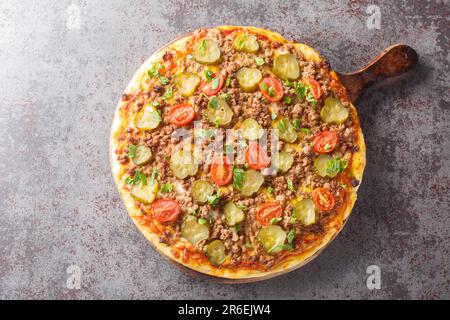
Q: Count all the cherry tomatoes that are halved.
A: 10